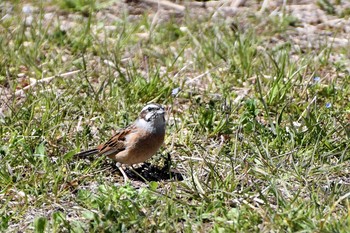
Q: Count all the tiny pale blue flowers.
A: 3